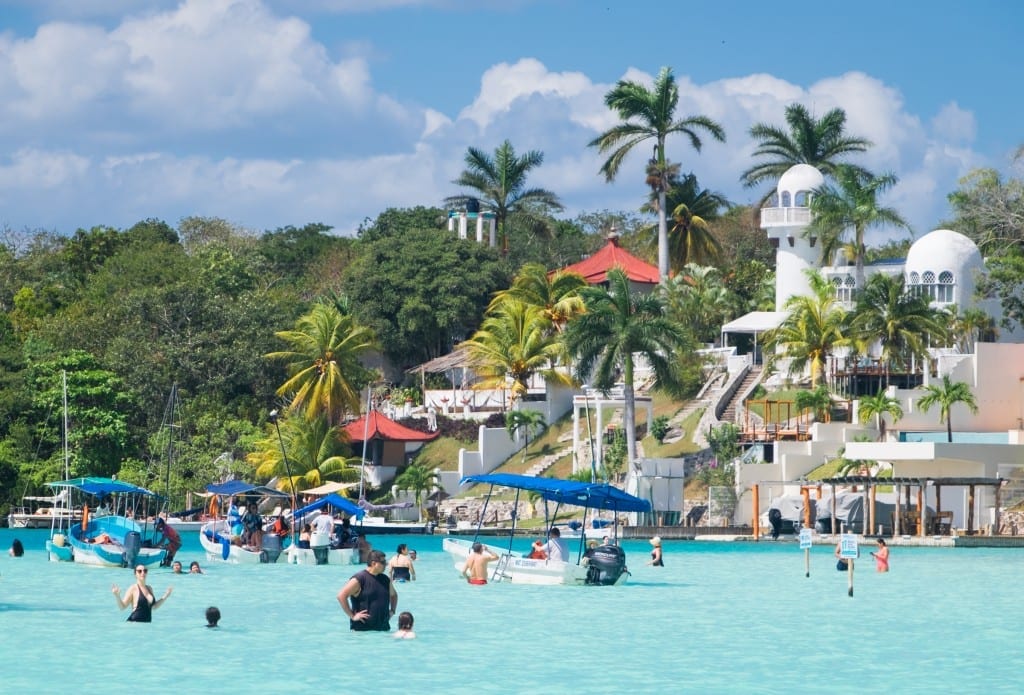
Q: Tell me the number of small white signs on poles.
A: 2